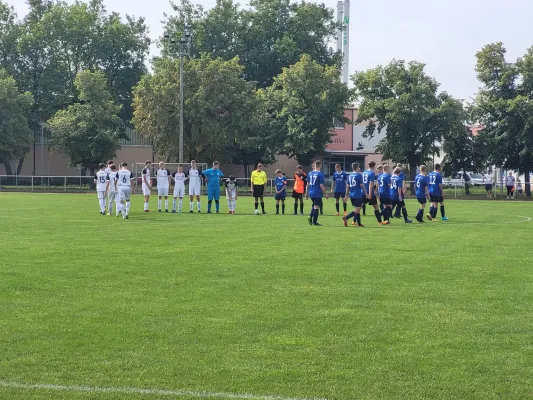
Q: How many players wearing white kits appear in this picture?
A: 10